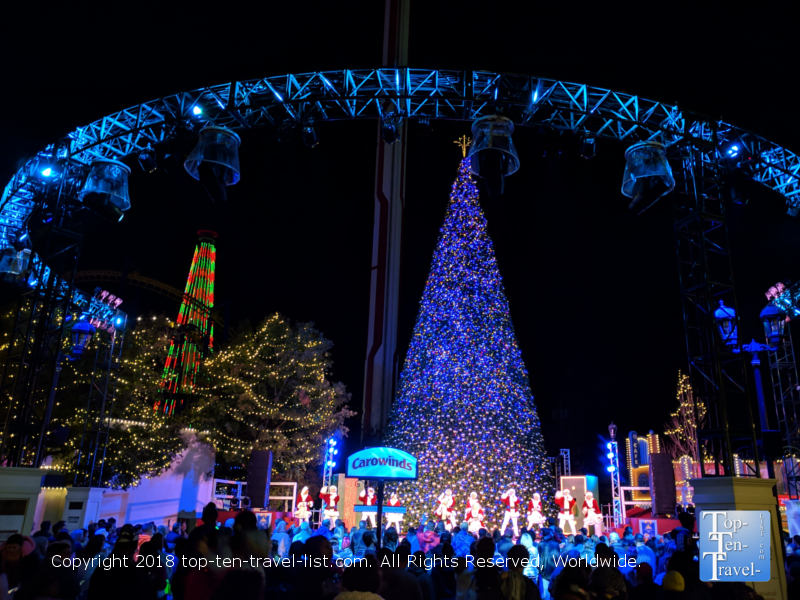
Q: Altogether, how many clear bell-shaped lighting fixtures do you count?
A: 4